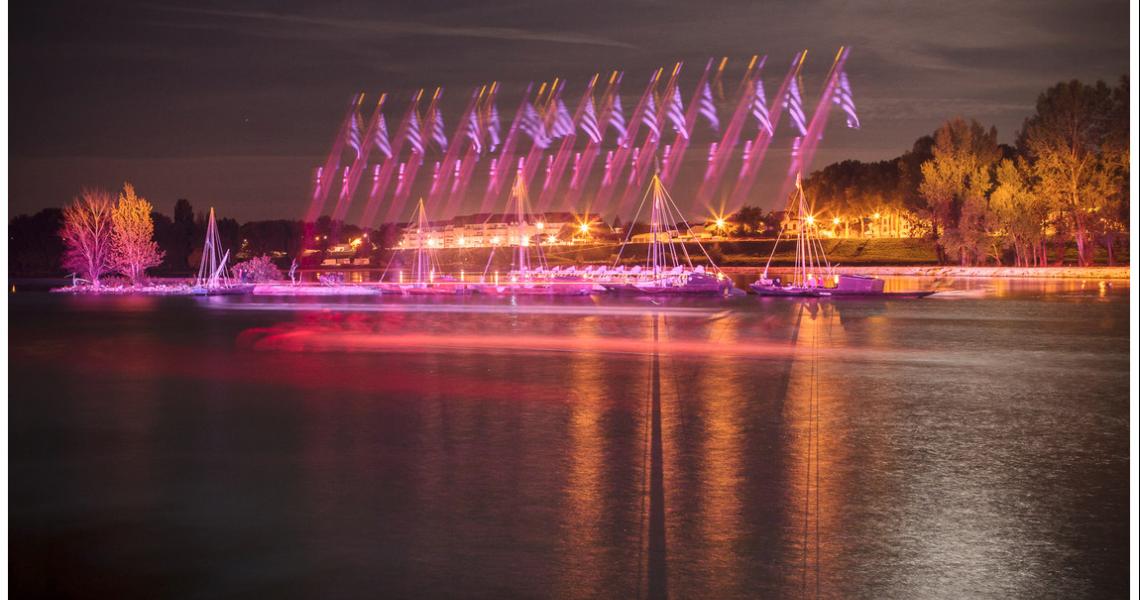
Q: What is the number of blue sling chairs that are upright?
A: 0